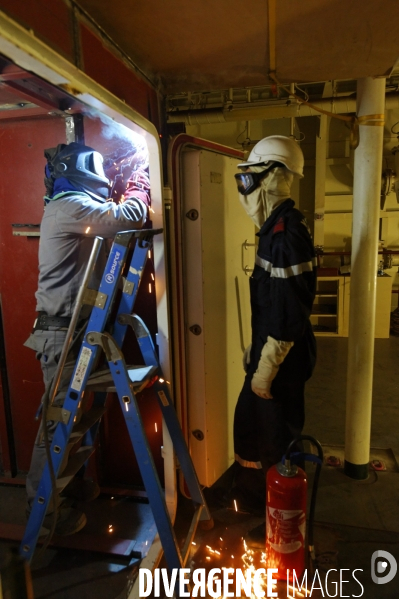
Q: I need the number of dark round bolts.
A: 3